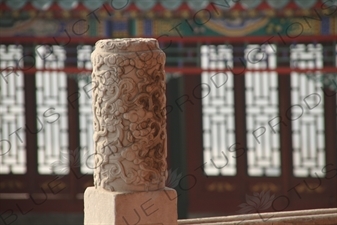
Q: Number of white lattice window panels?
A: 6